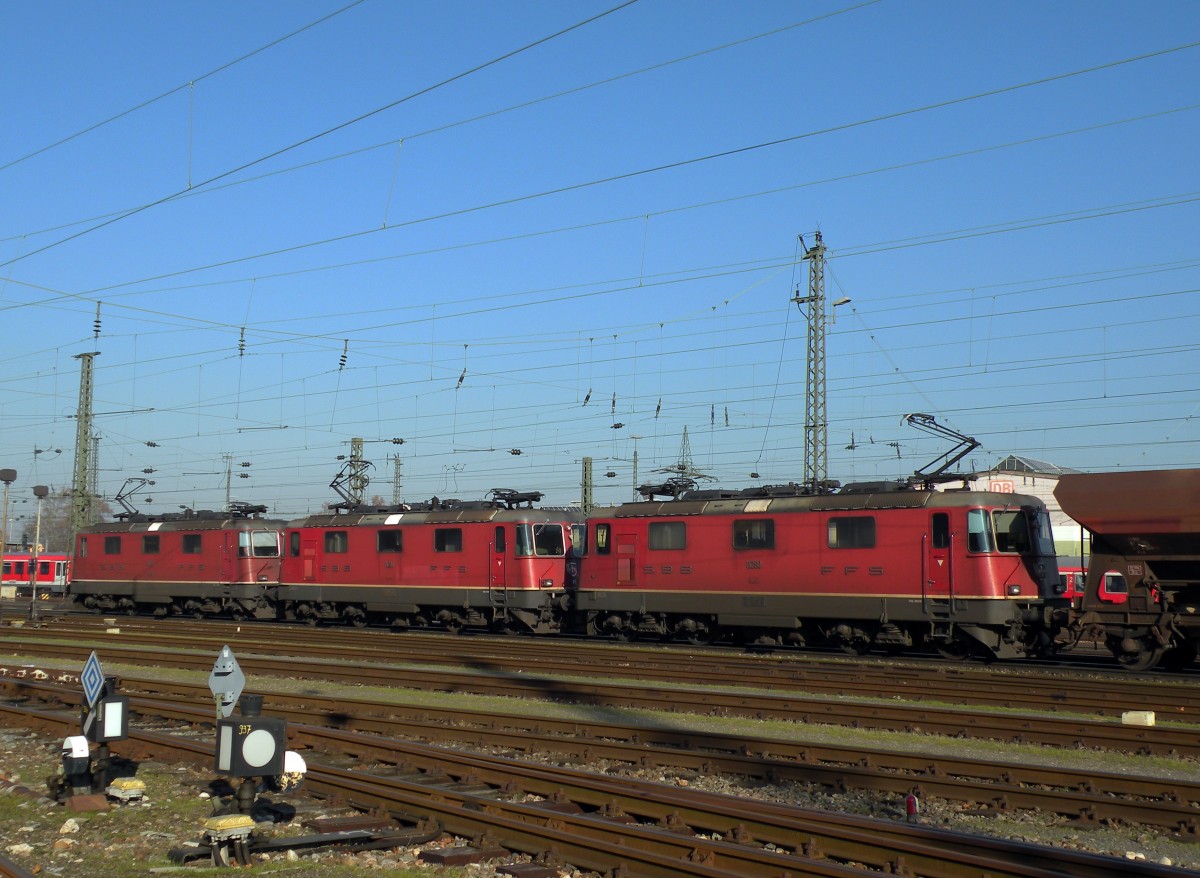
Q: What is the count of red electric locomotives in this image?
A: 3